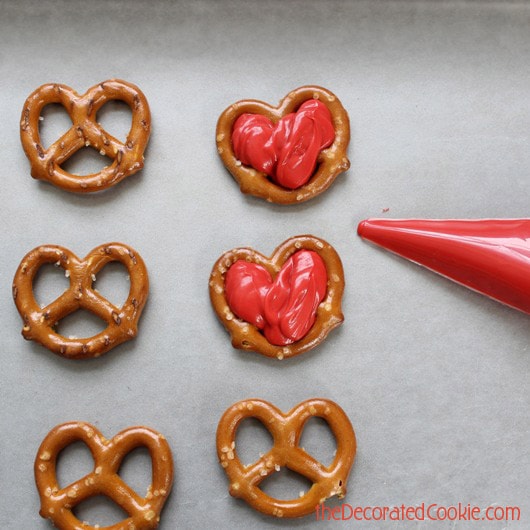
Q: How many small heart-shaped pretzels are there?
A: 6